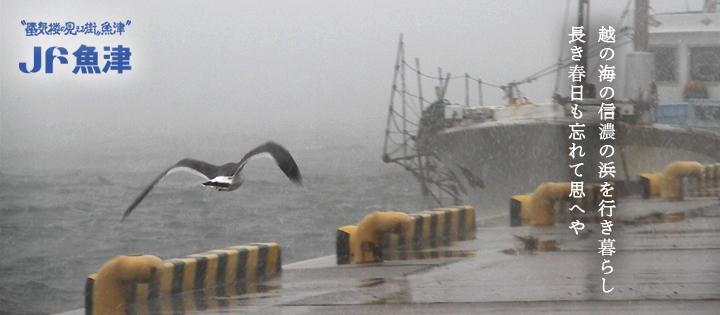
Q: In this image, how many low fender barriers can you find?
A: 4